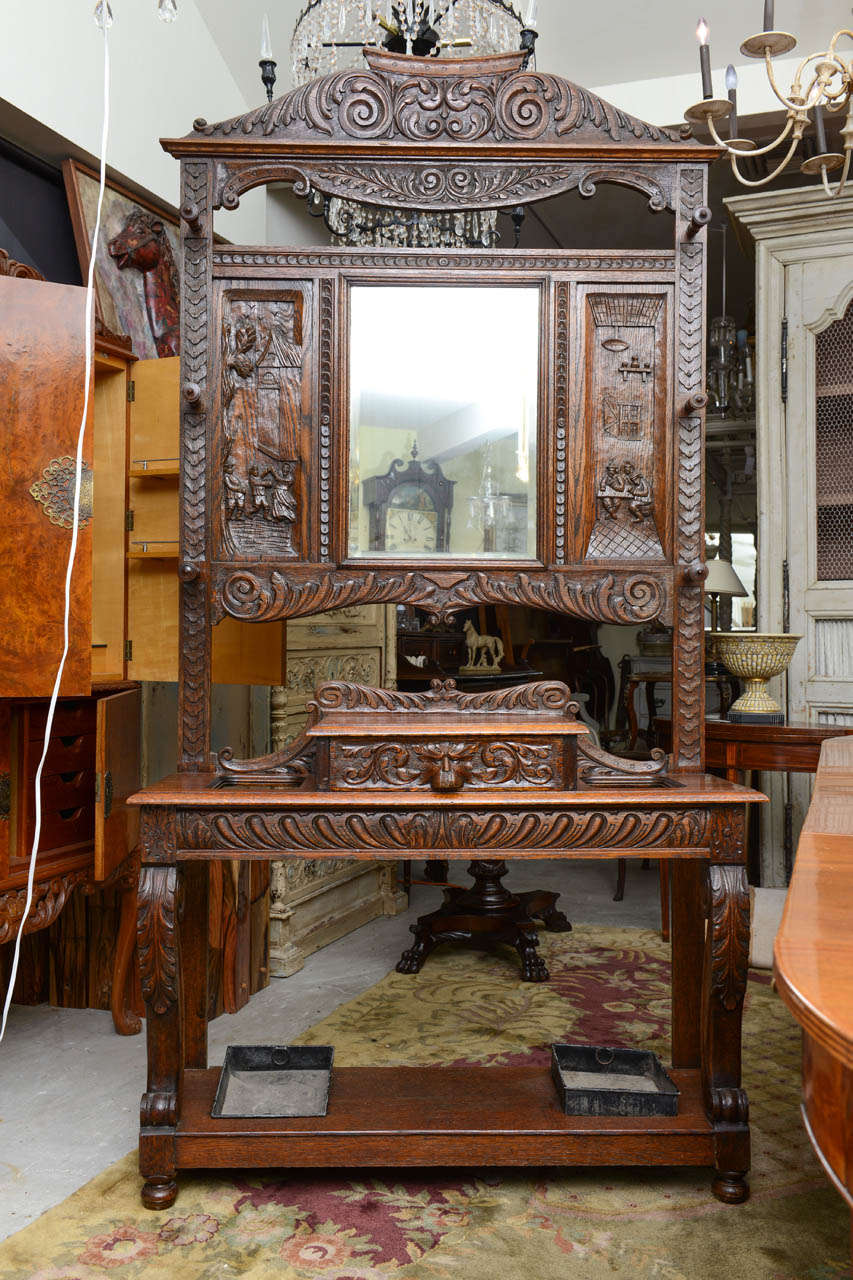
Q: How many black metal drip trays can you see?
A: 2